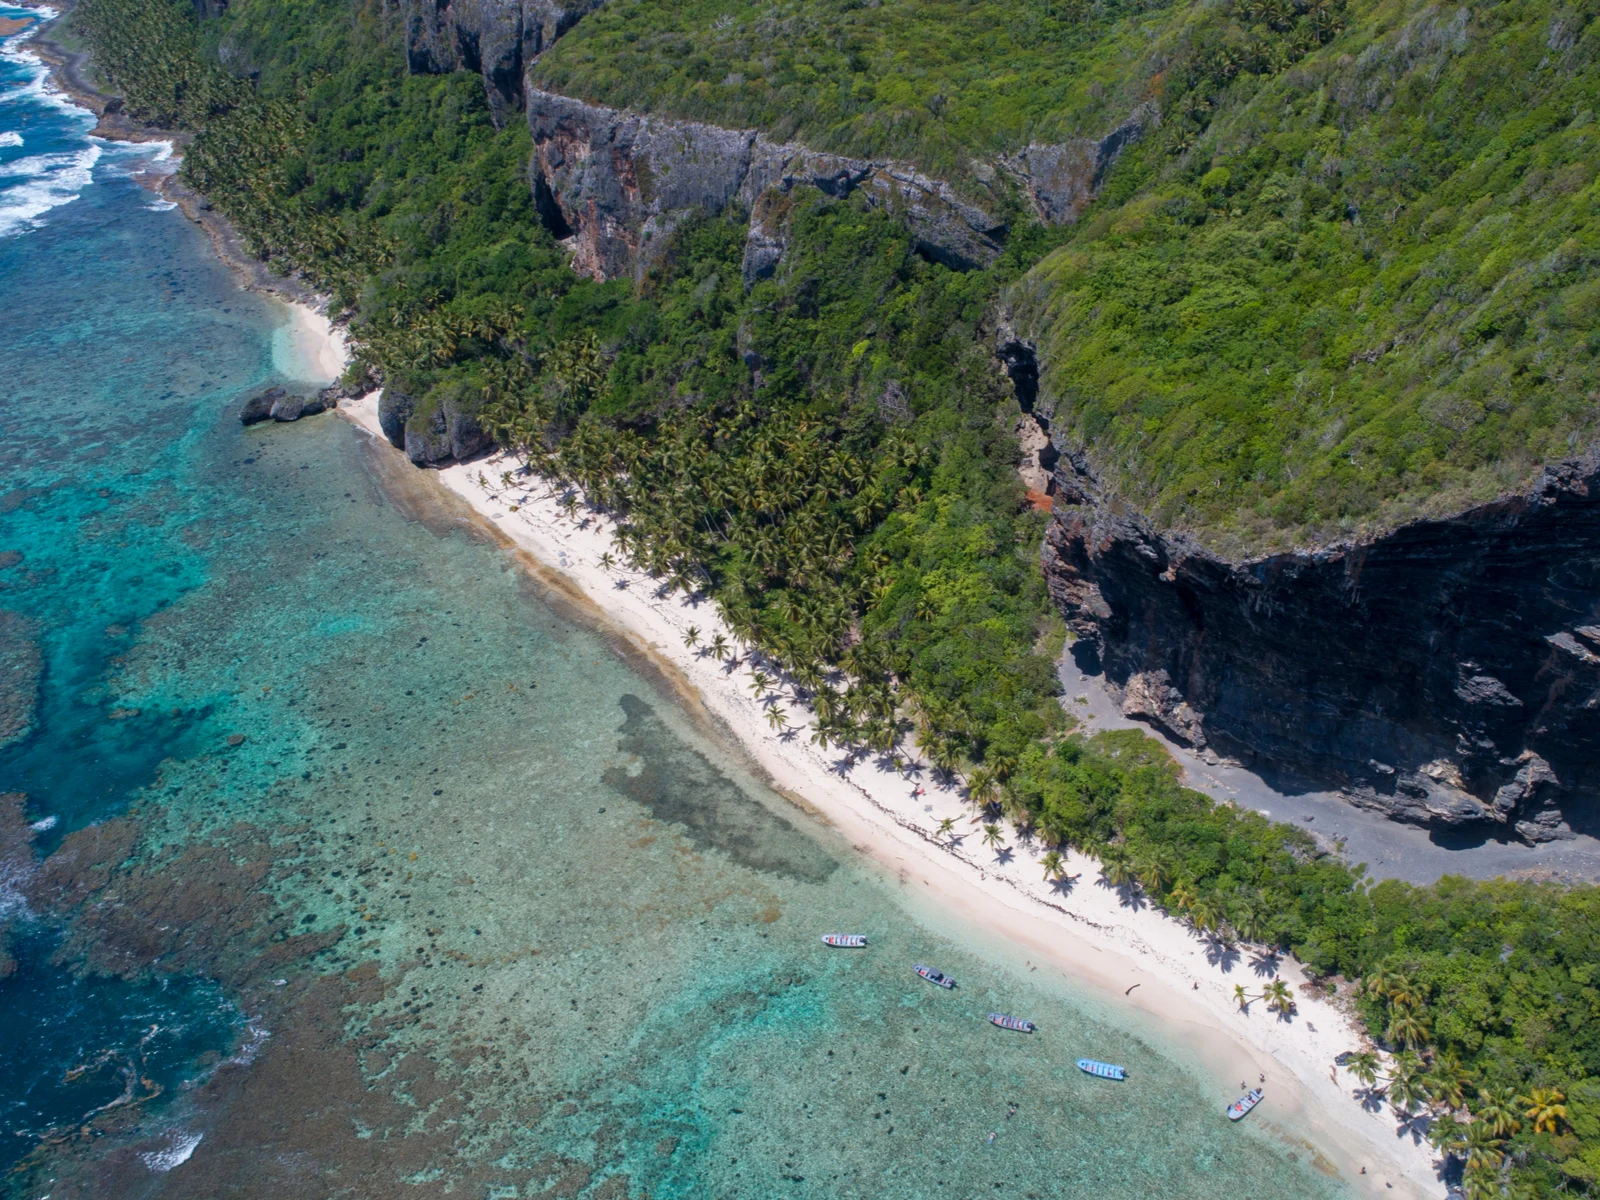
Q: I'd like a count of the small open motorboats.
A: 5